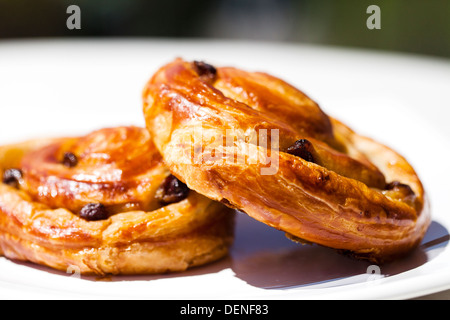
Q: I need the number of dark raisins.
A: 7